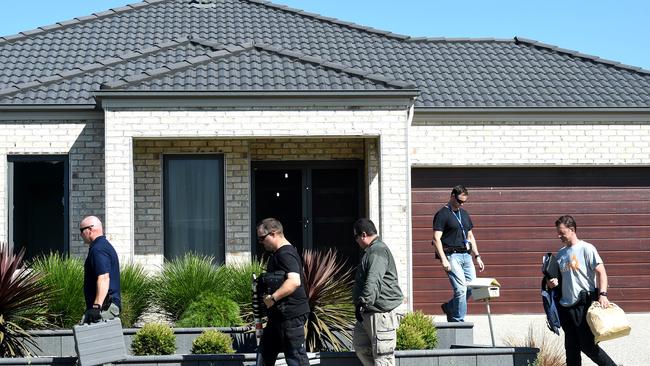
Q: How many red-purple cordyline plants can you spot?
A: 2